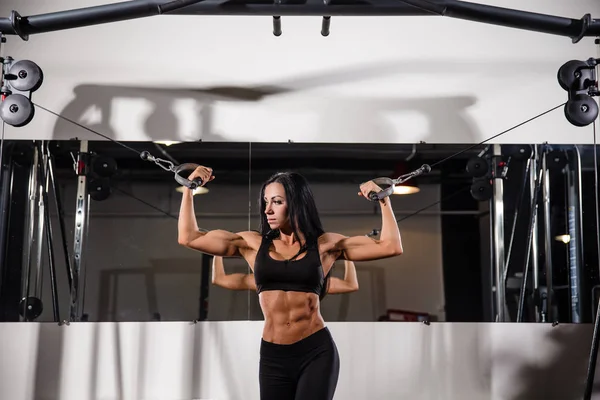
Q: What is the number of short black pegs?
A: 2